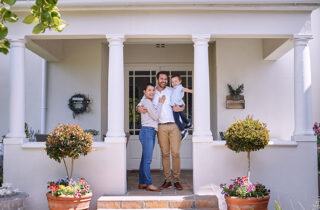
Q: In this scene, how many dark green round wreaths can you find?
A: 1